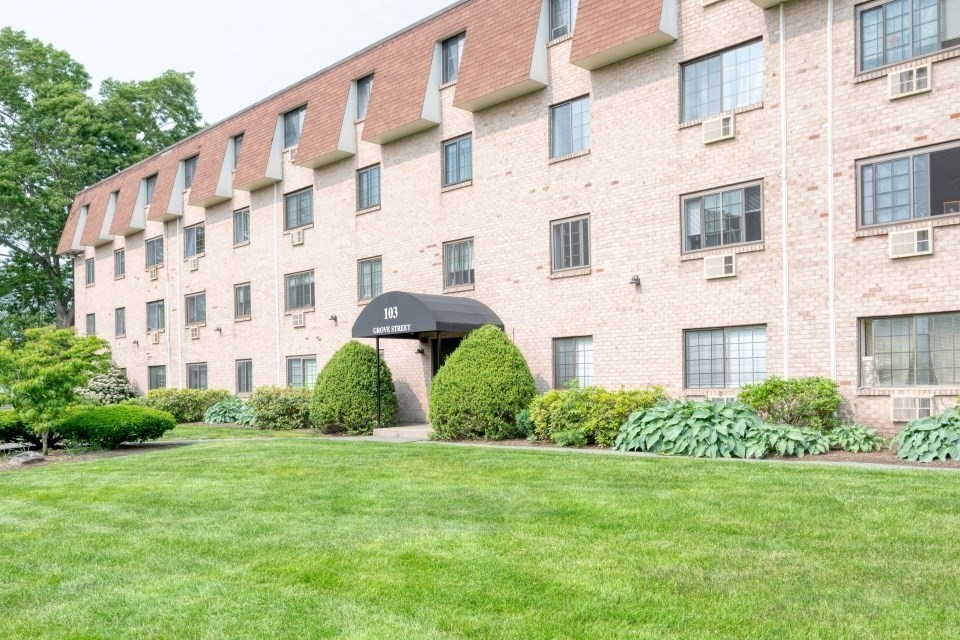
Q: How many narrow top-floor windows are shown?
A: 9